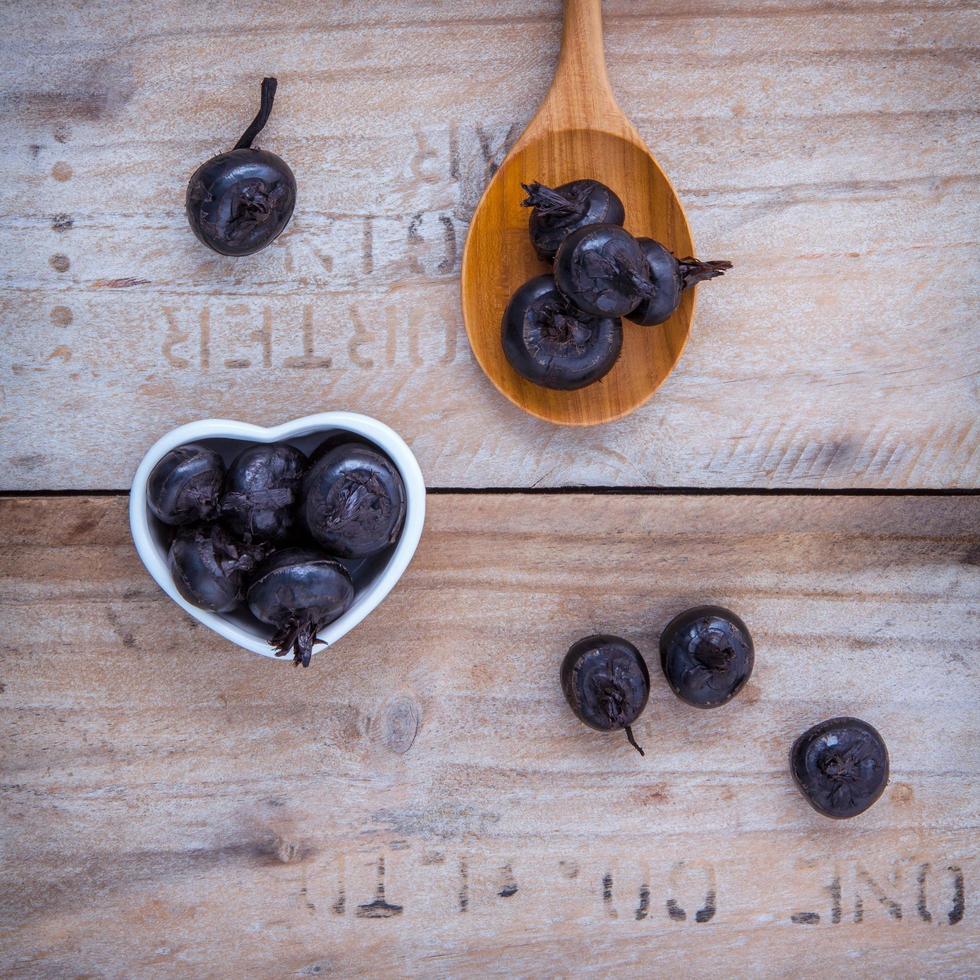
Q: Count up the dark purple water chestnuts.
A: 13